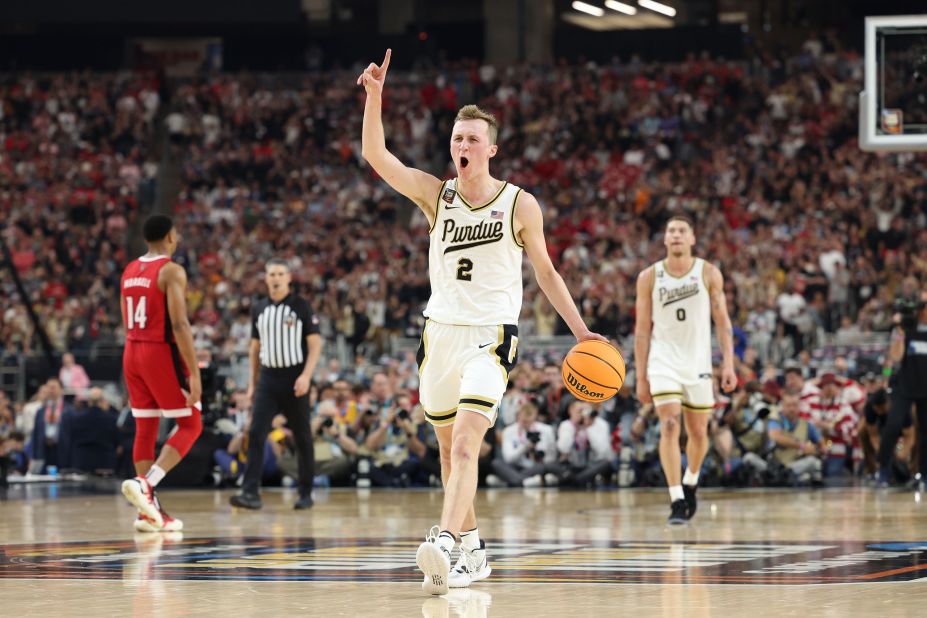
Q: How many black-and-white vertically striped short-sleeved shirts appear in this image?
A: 1